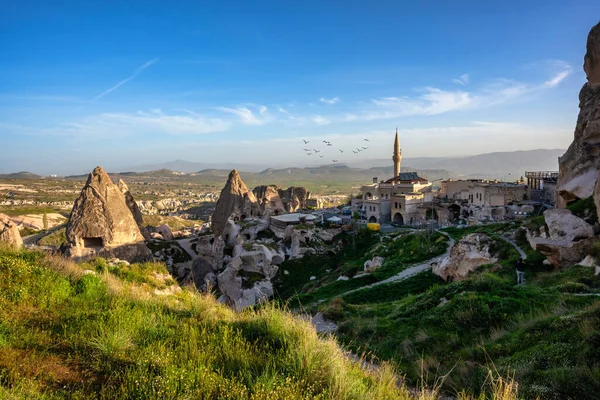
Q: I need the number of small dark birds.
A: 13